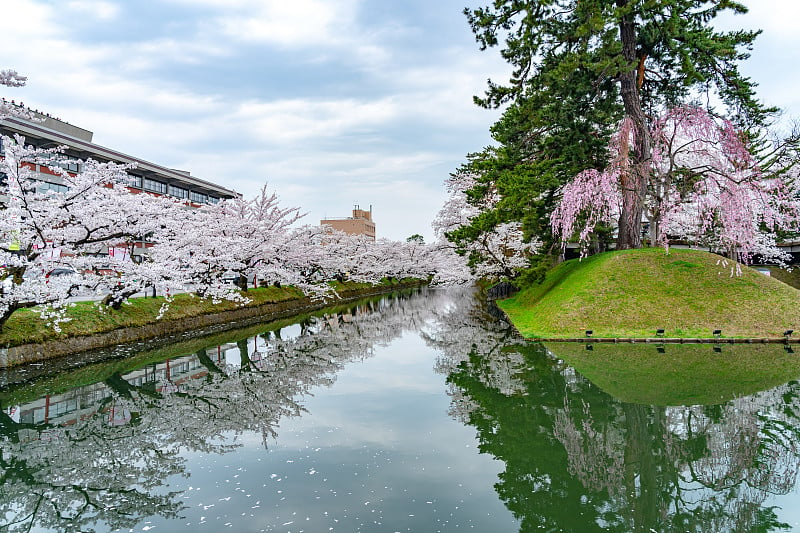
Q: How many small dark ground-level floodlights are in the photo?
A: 4